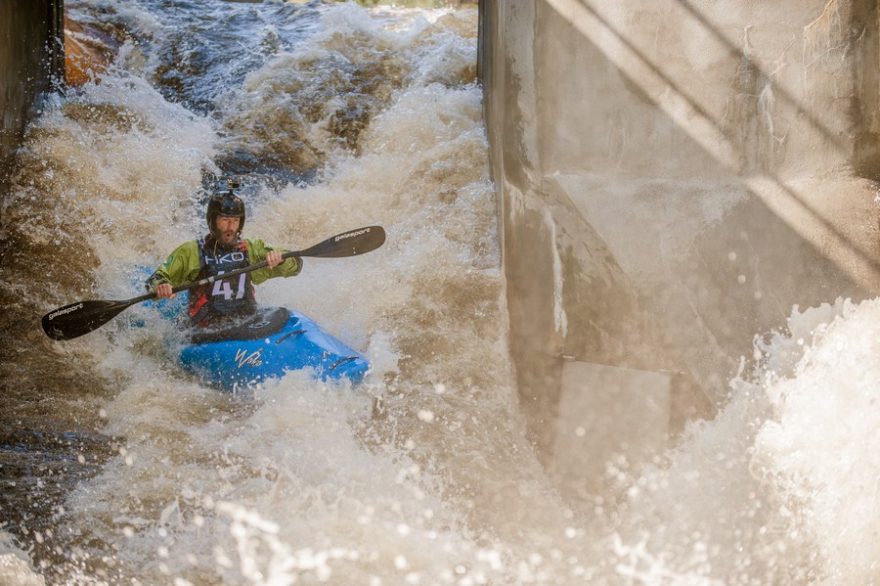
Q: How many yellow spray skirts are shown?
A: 0